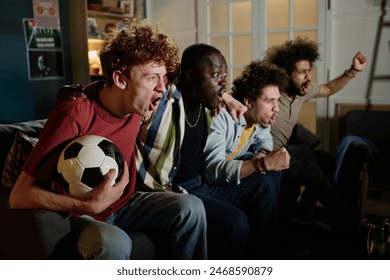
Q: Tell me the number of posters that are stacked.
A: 3